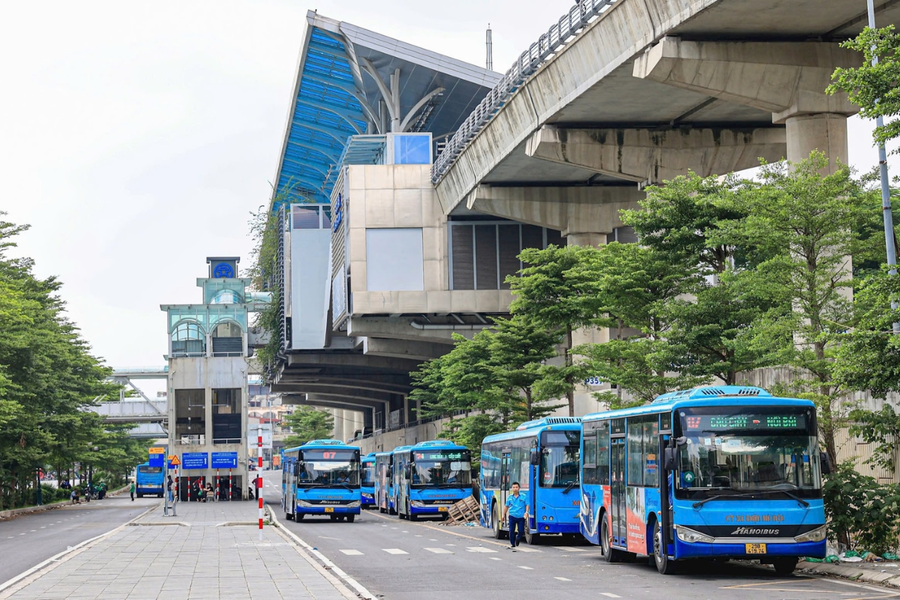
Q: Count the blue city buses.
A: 7